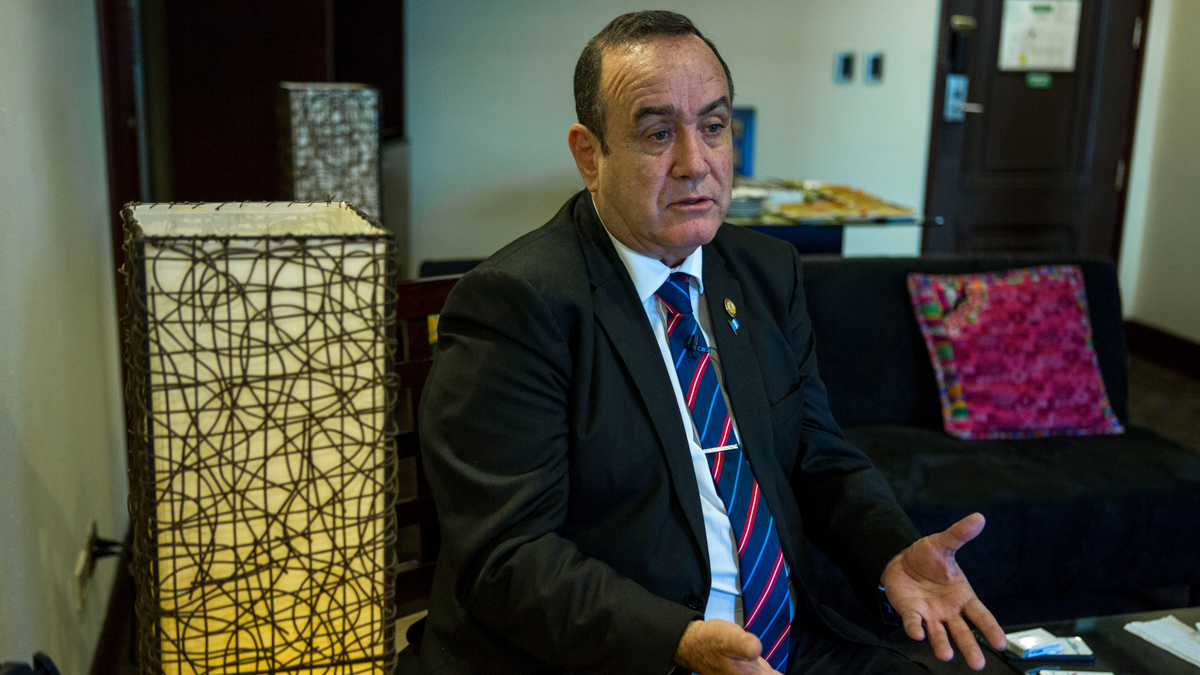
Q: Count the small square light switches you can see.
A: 2